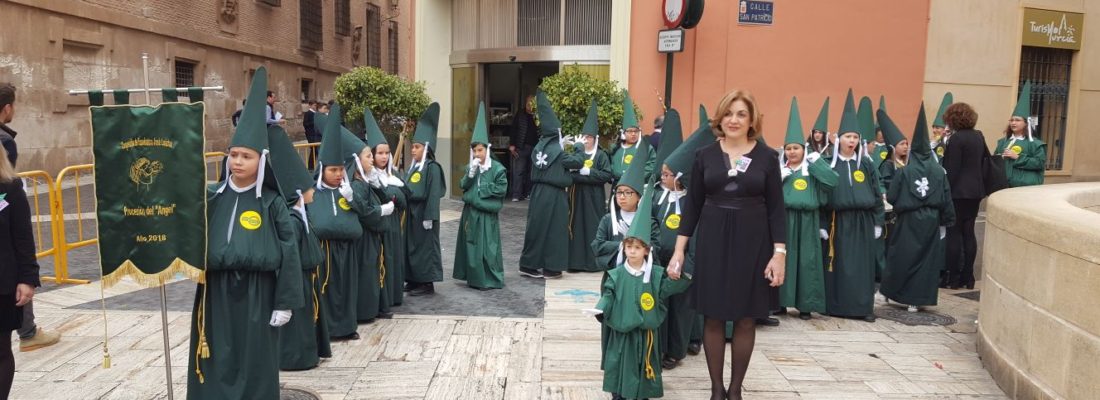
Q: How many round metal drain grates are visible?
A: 2